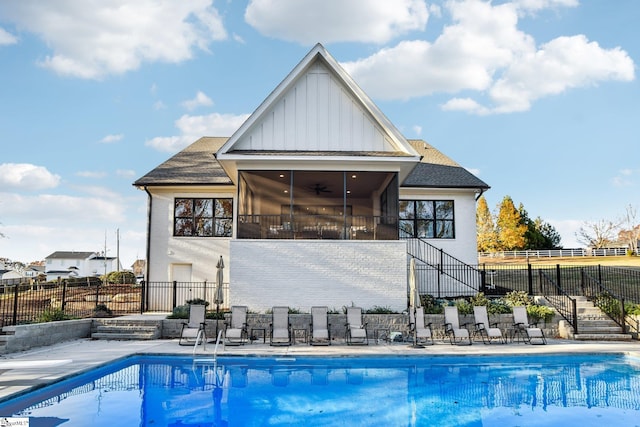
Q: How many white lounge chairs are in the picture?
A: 9